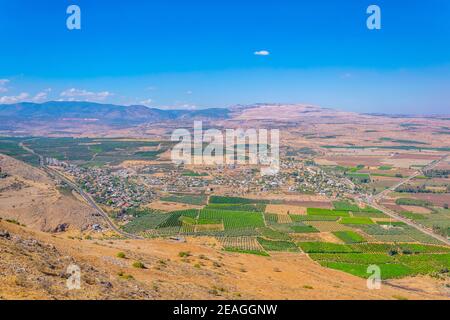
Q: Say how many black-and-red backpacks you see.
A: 0